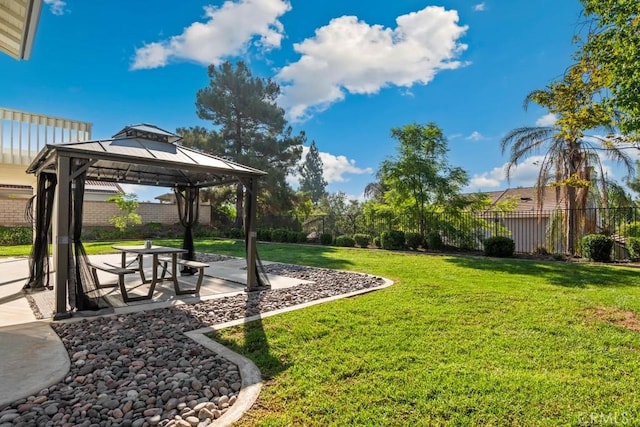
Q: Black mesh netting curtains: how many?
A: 4